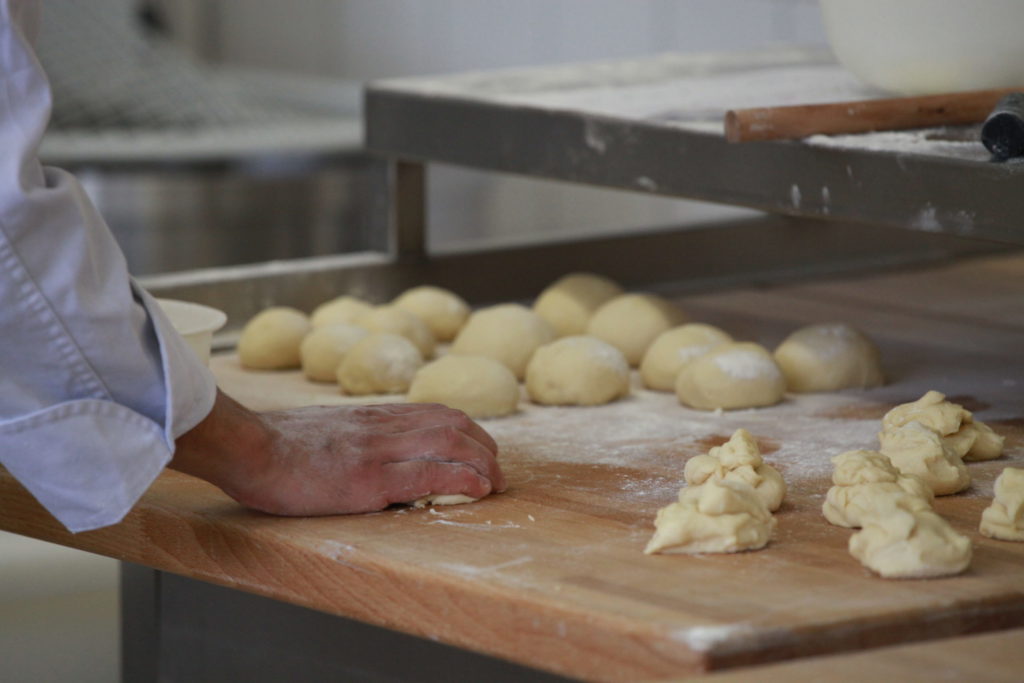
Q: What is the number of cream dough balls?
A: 14